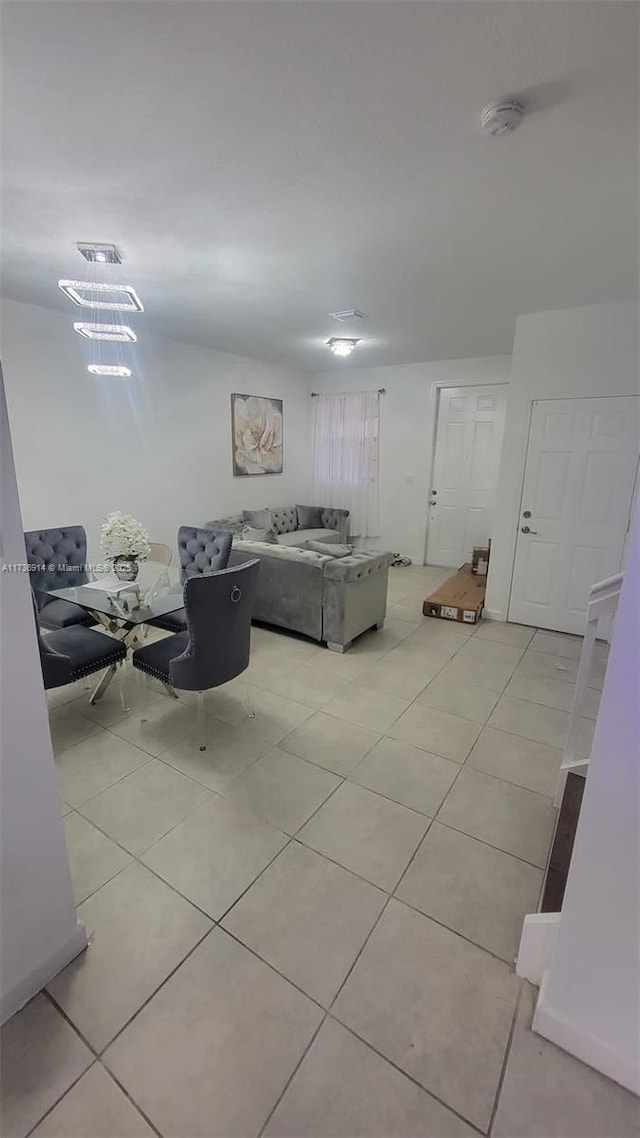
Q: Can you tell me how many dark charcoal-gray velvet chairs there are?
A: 4